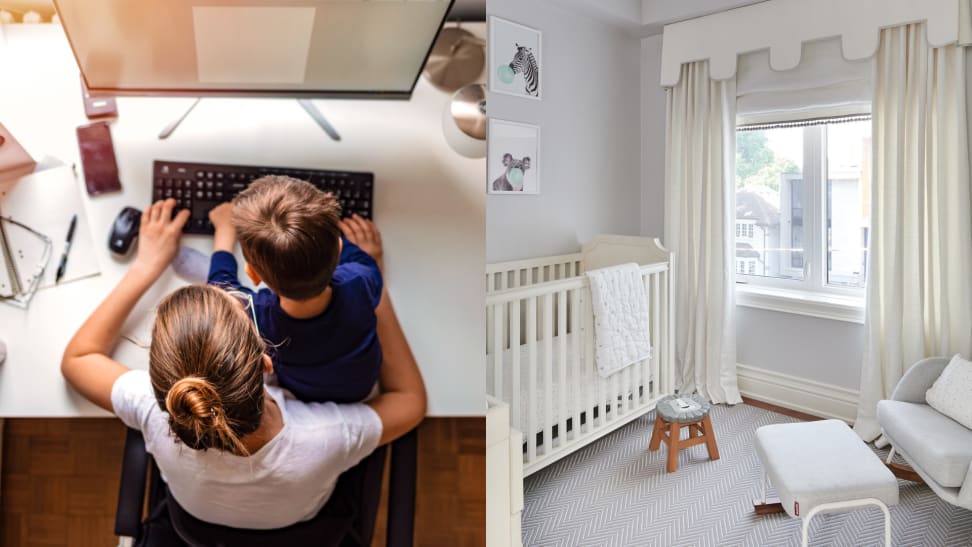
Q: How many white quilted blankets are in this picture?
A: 1